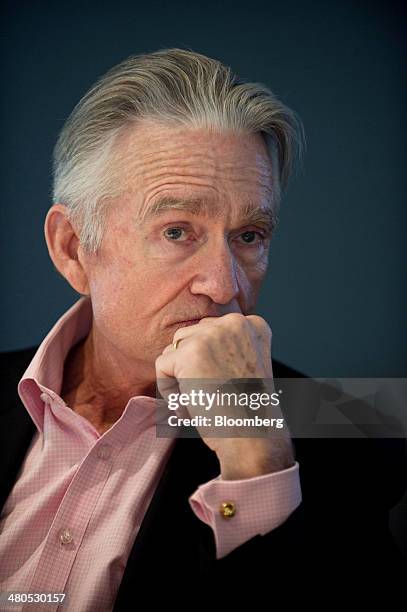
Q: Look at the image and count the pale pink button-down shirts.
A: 1